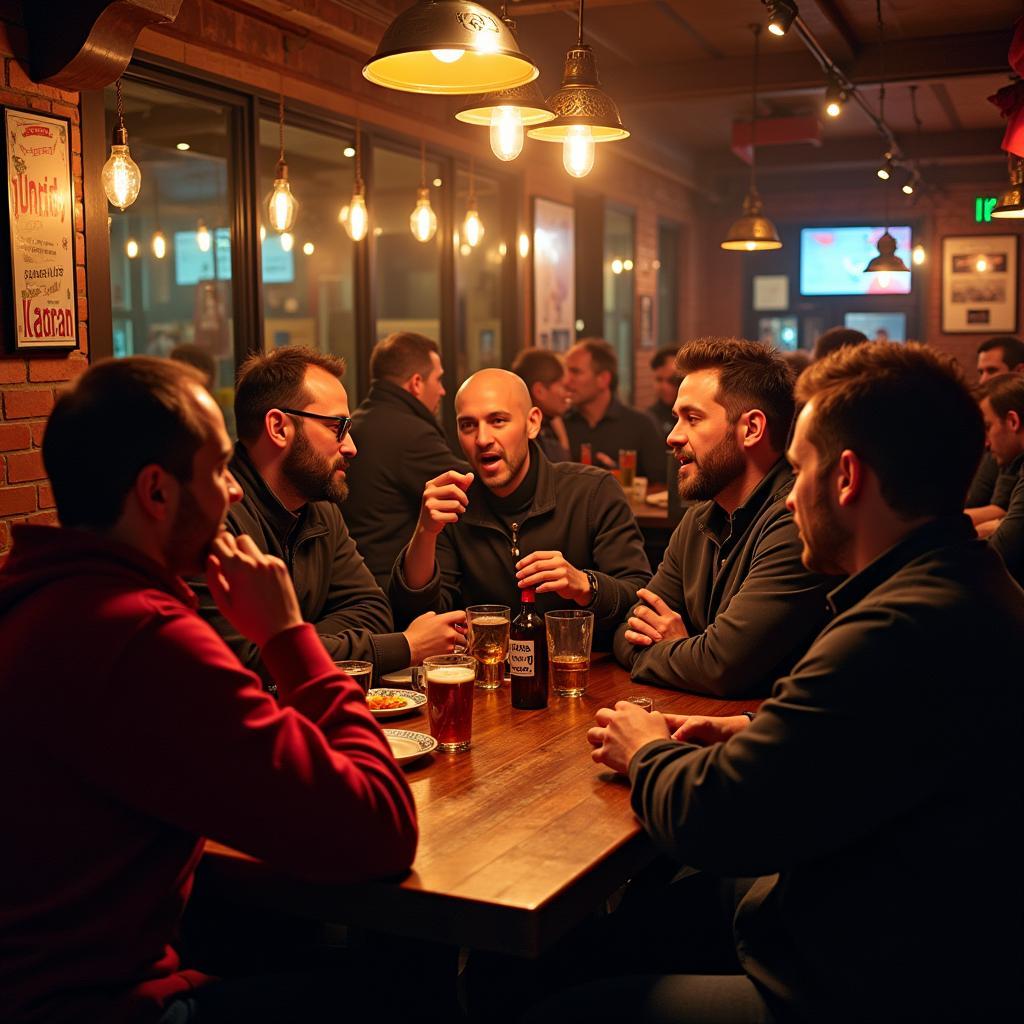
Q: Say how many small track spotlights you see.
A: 4